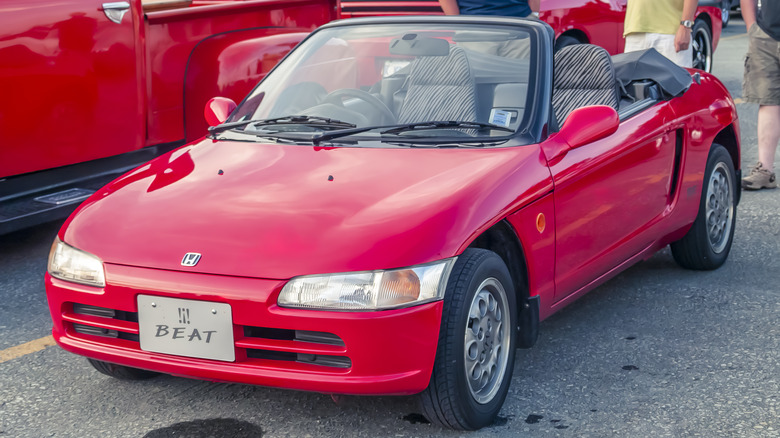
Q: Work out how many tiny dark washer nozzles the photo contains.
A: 2